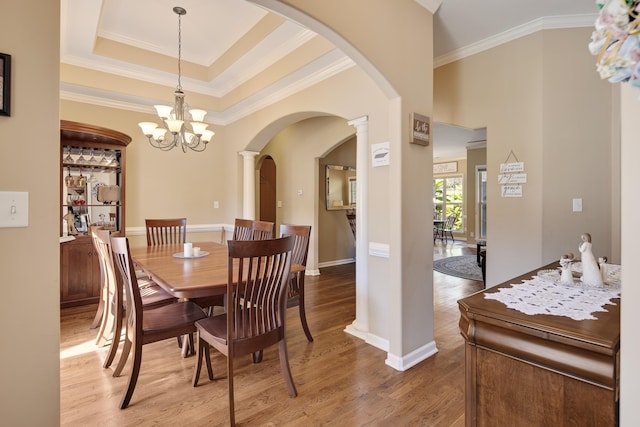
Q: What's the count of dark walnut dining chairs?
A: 8